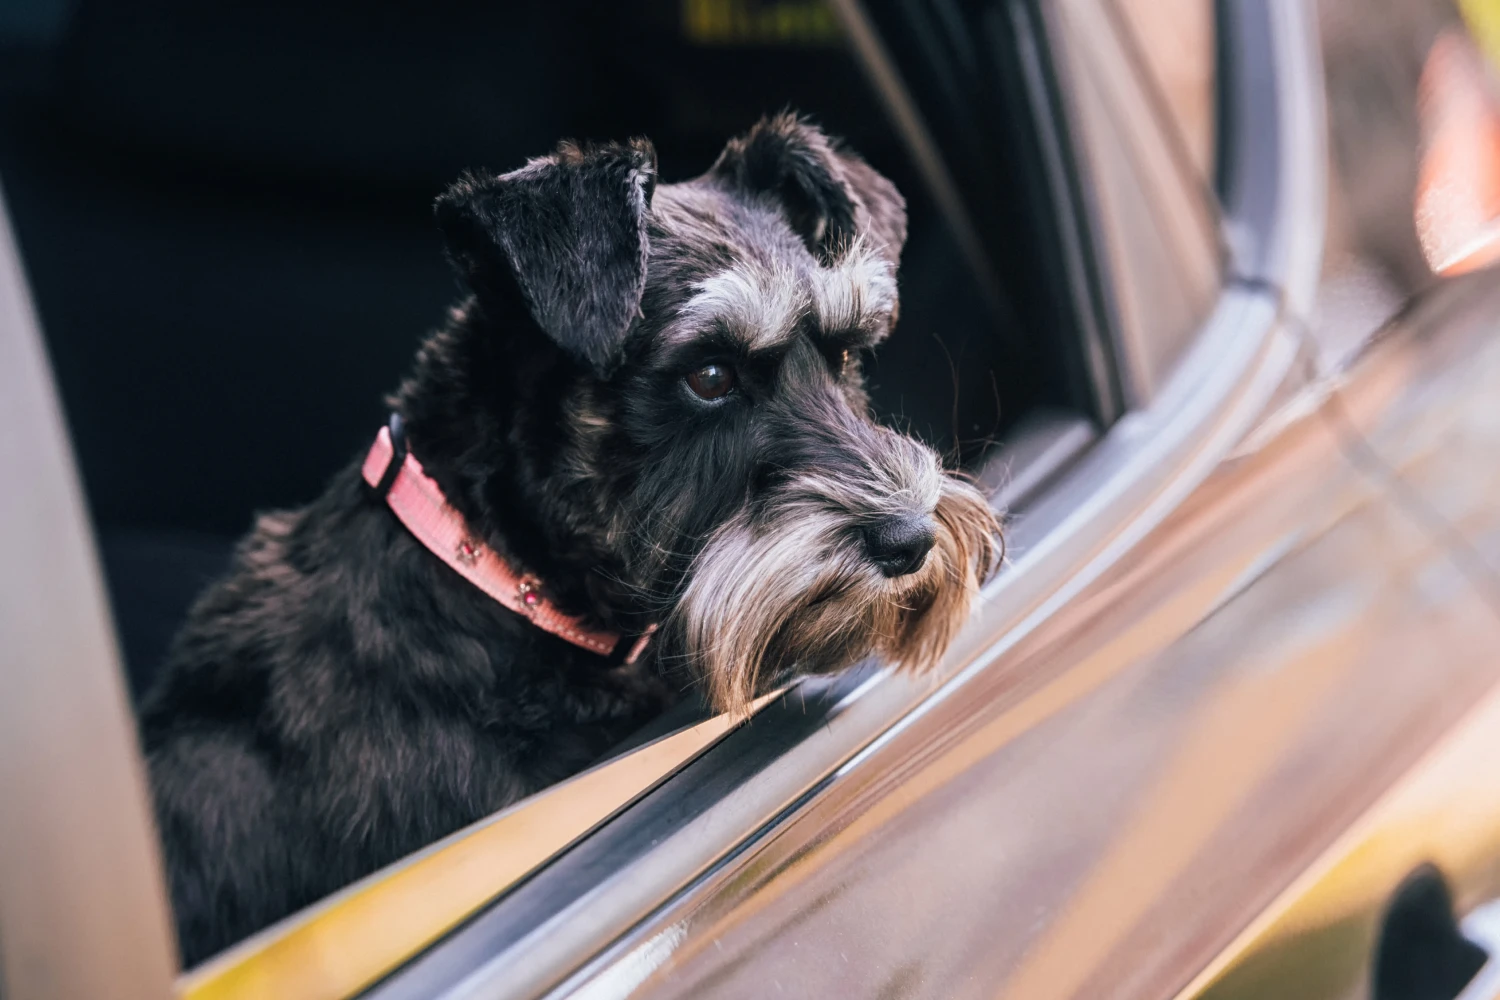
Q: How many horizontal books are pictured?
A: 0